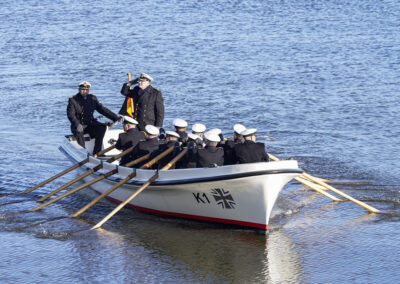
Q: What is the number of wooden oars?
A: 9